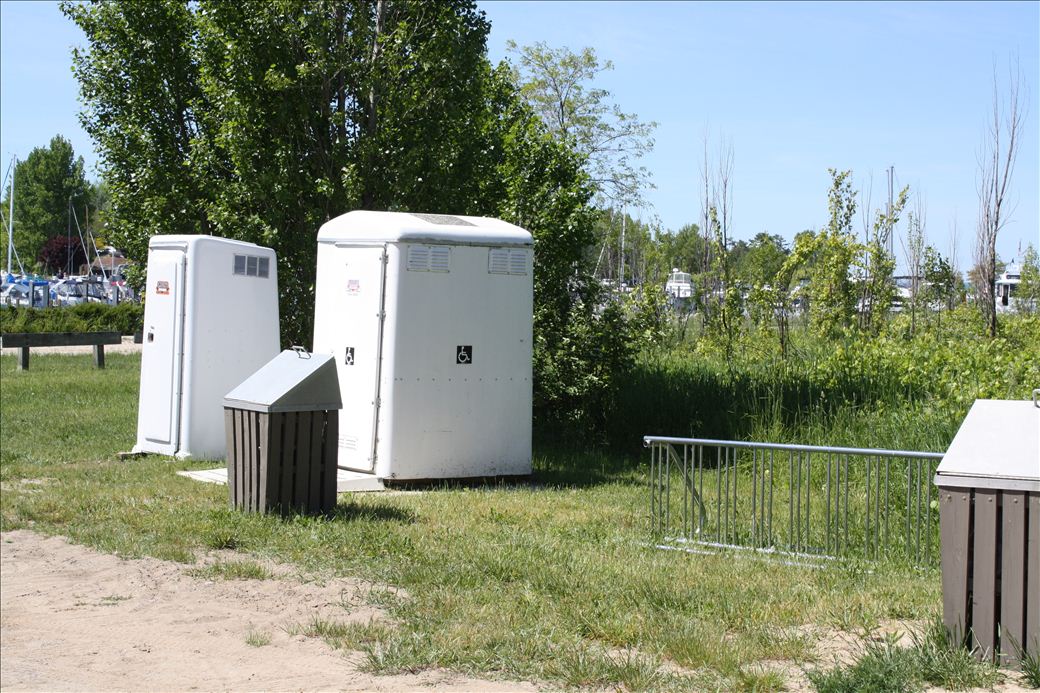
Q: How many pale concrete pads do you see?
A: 1